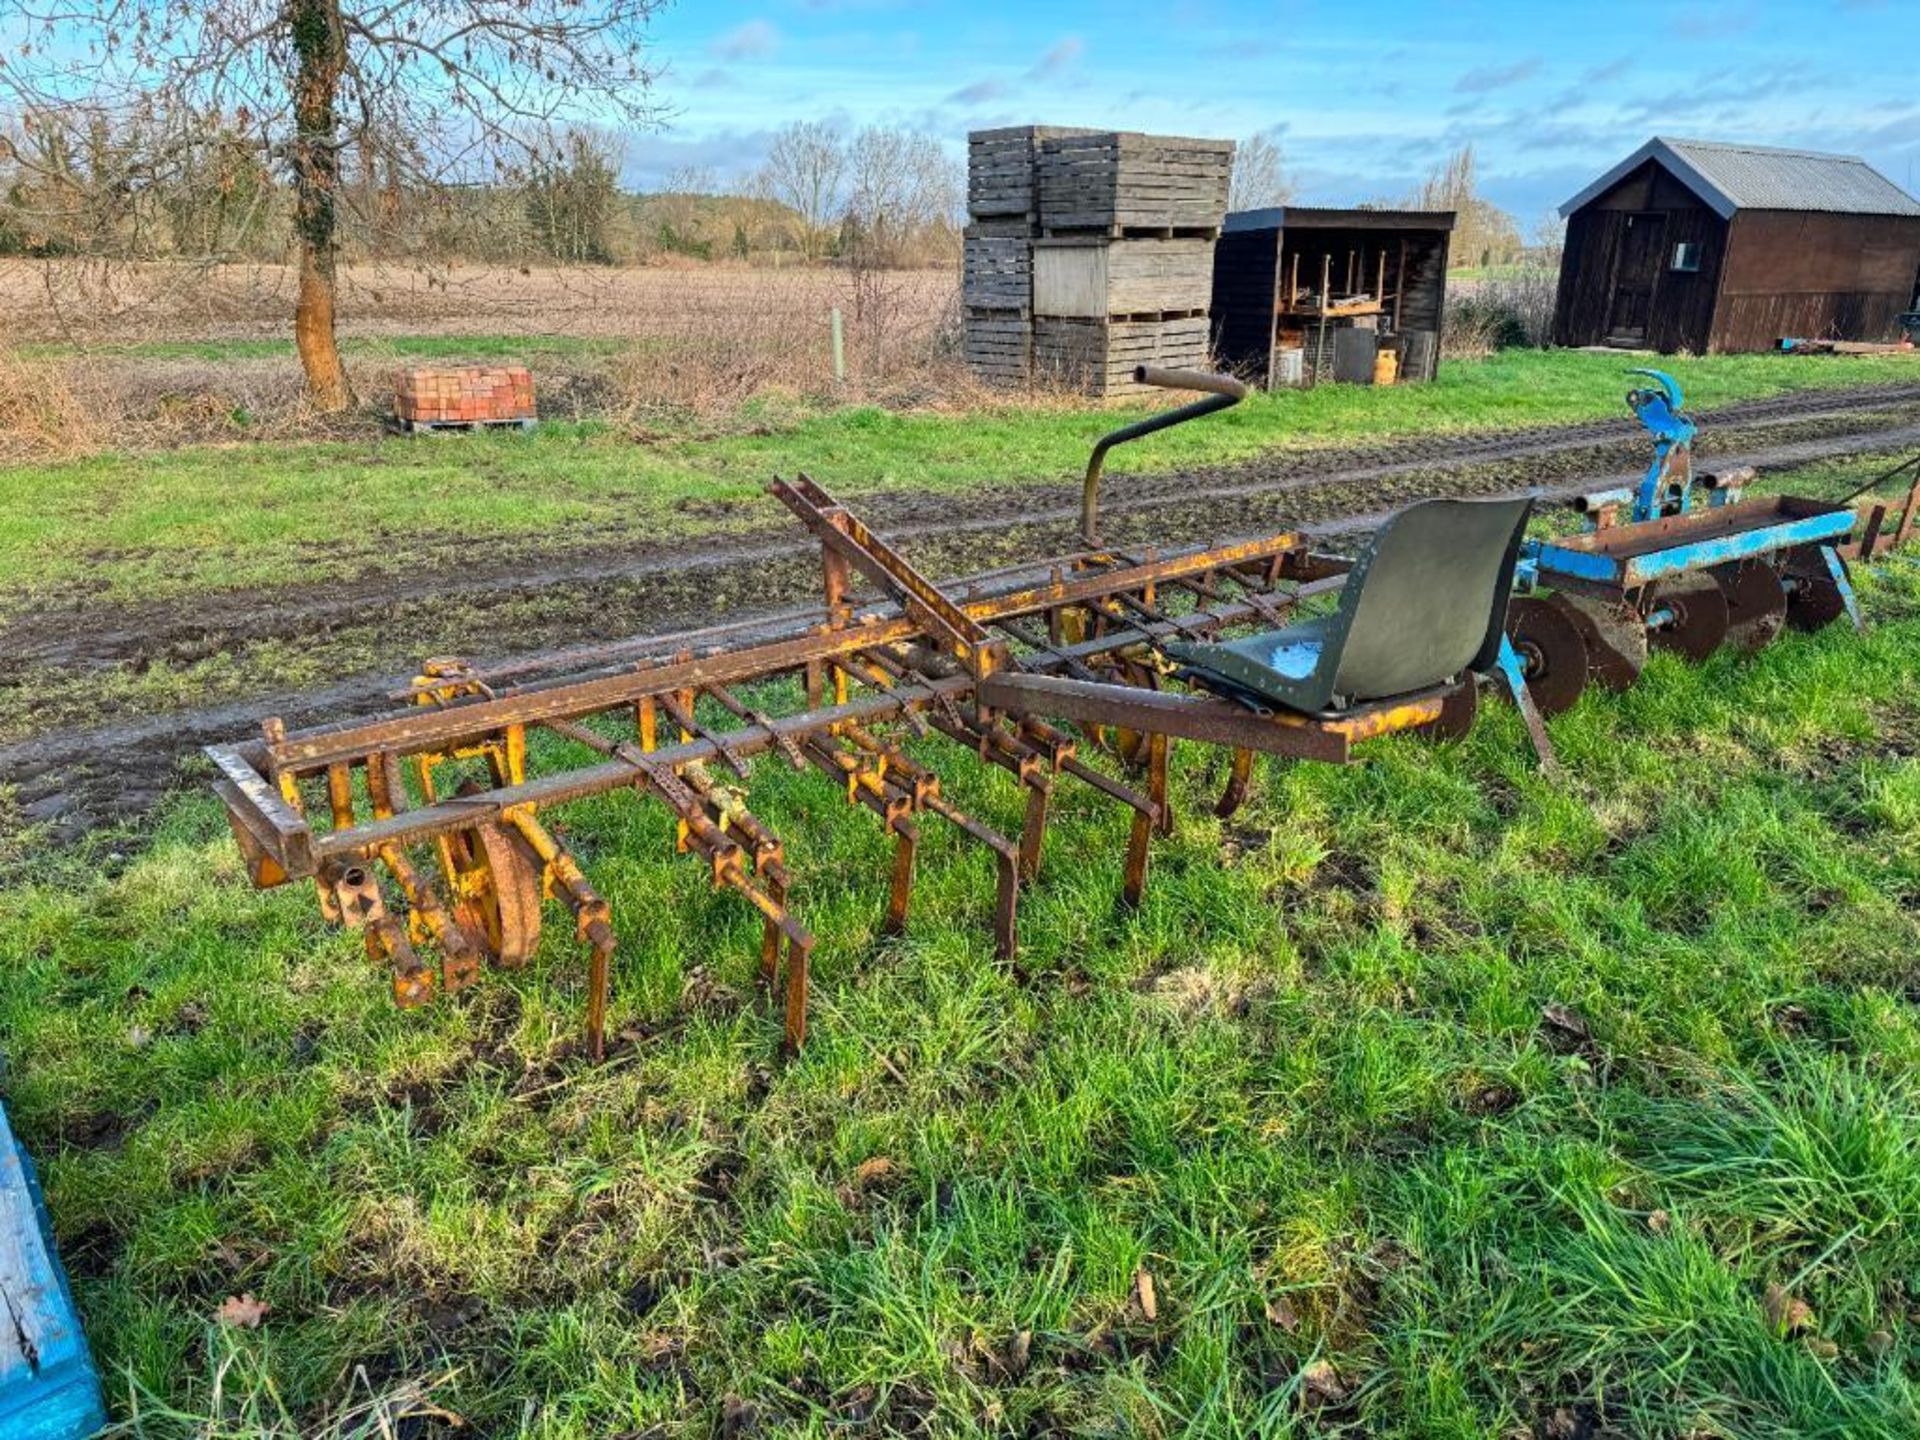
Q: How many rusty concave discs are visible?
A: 6